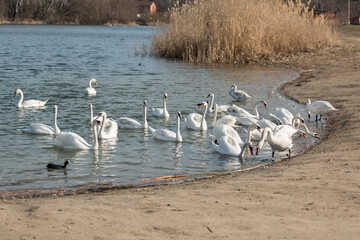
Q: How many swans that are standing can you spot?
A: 2